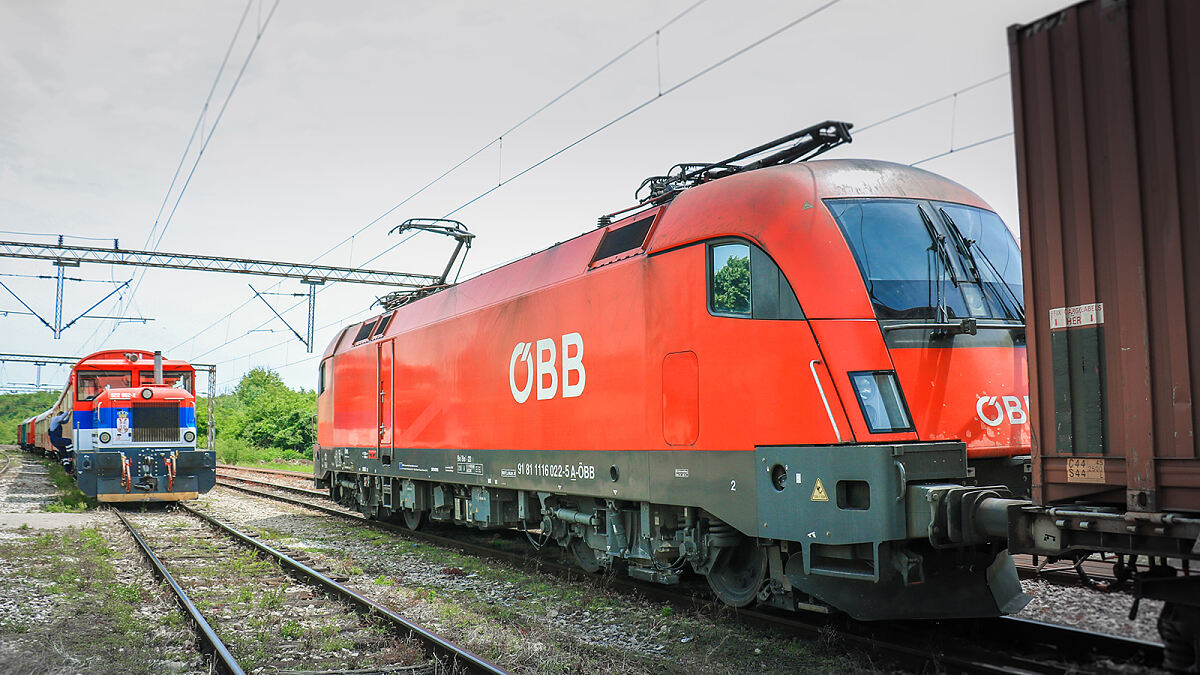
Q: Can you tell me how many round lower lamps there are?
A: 2